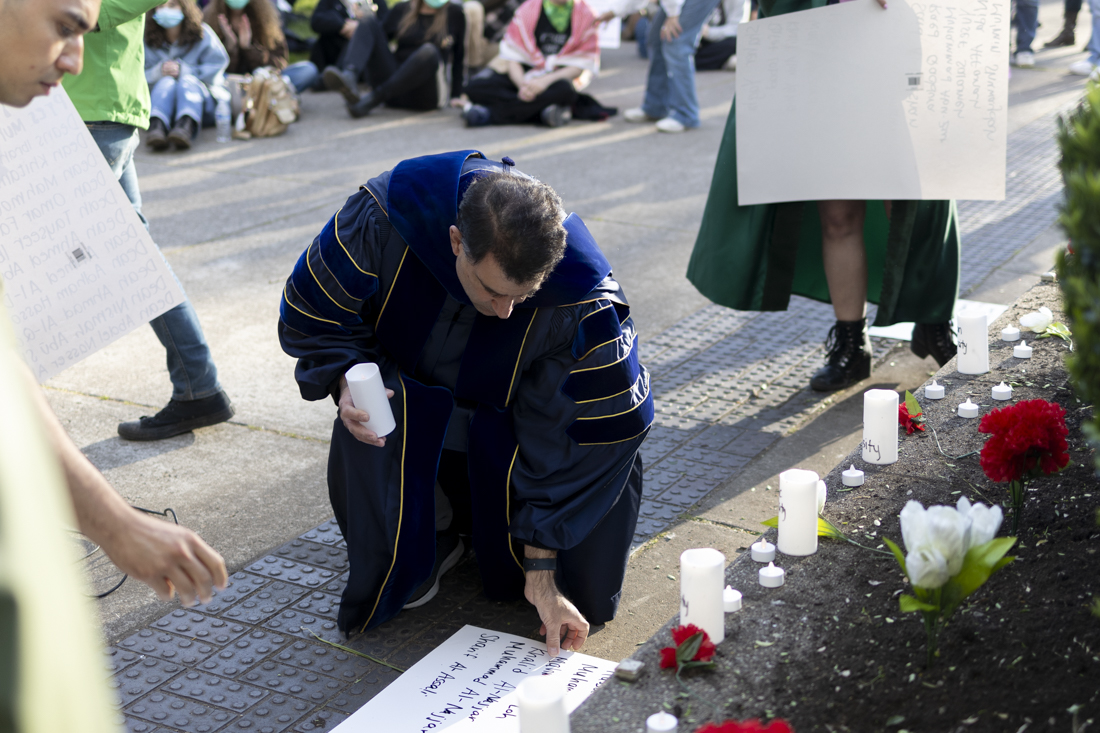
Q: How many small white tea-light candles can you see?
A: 10